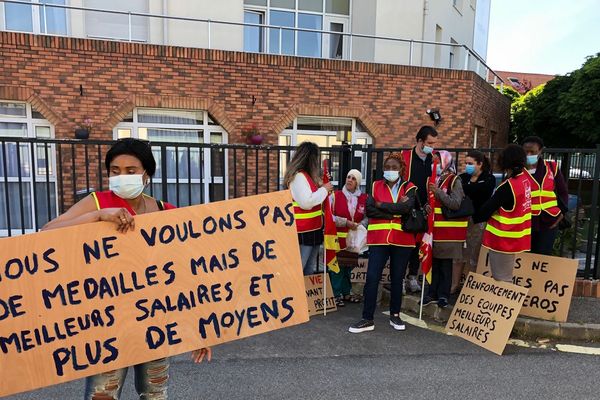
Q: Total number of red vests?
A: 8